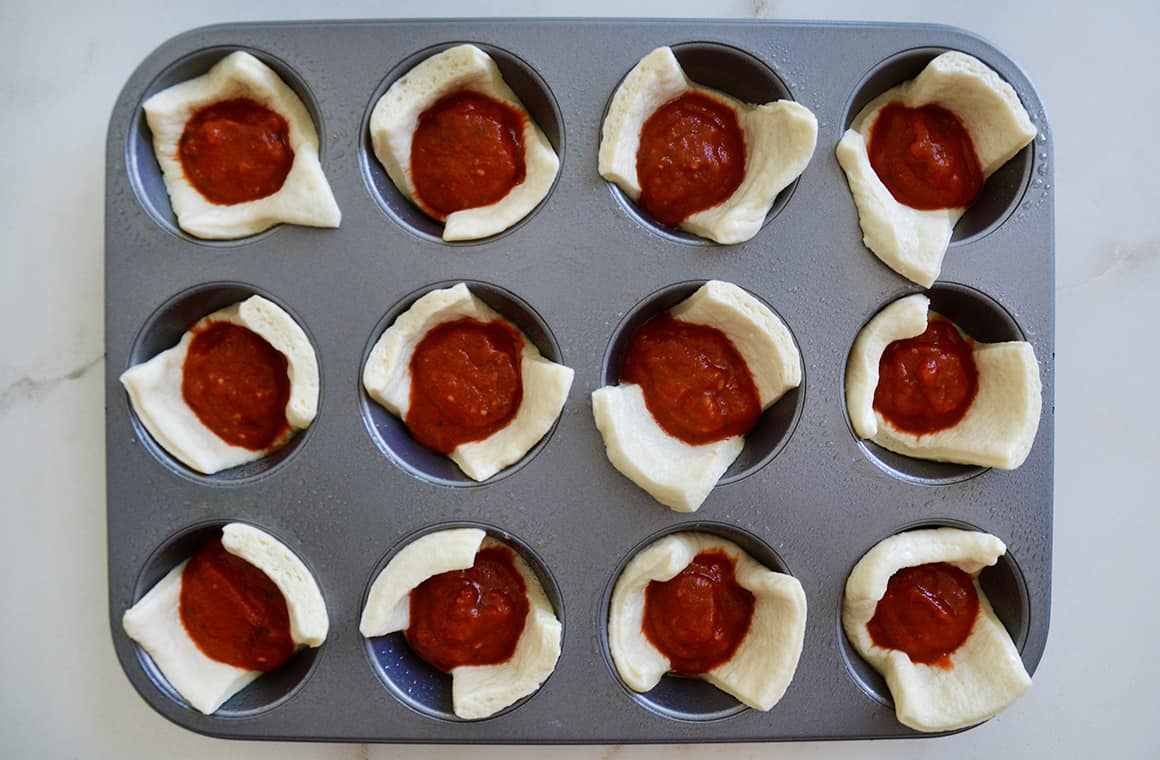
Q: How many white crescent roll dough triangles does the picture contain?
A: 12